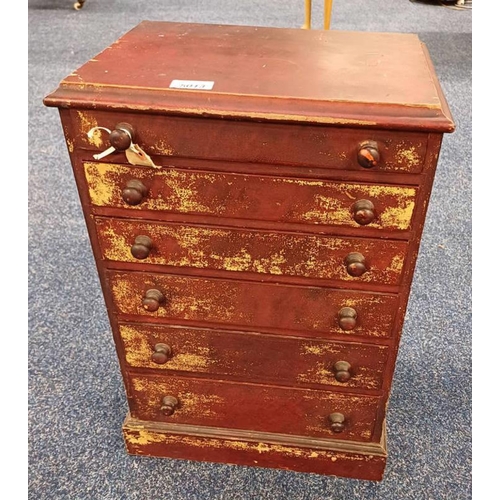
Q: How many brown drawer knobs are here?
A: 12